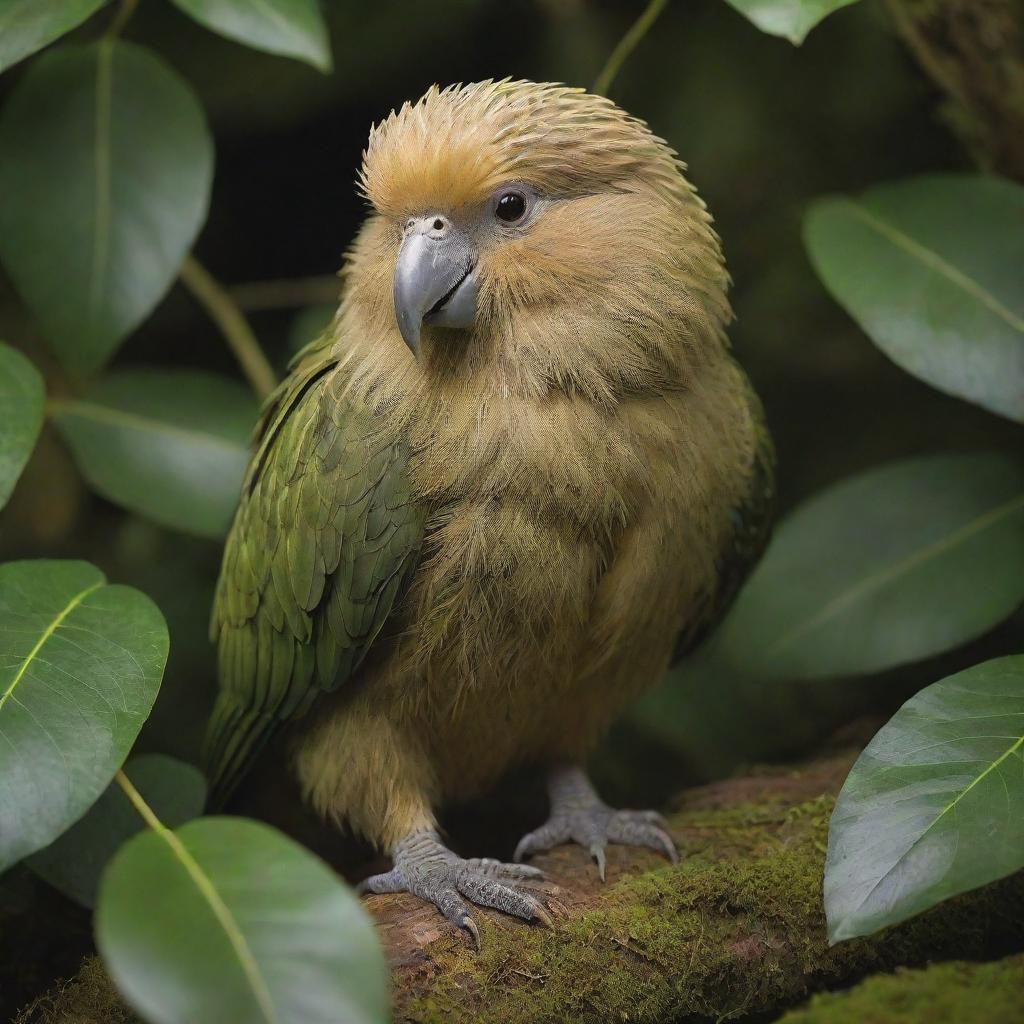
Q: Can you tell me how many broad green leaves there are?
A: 12